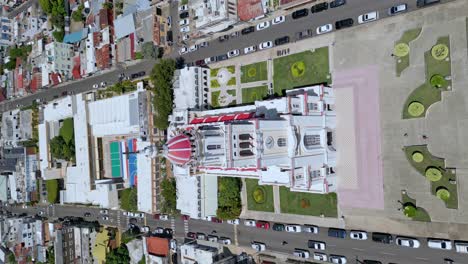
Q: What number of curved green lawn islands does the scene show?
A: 4